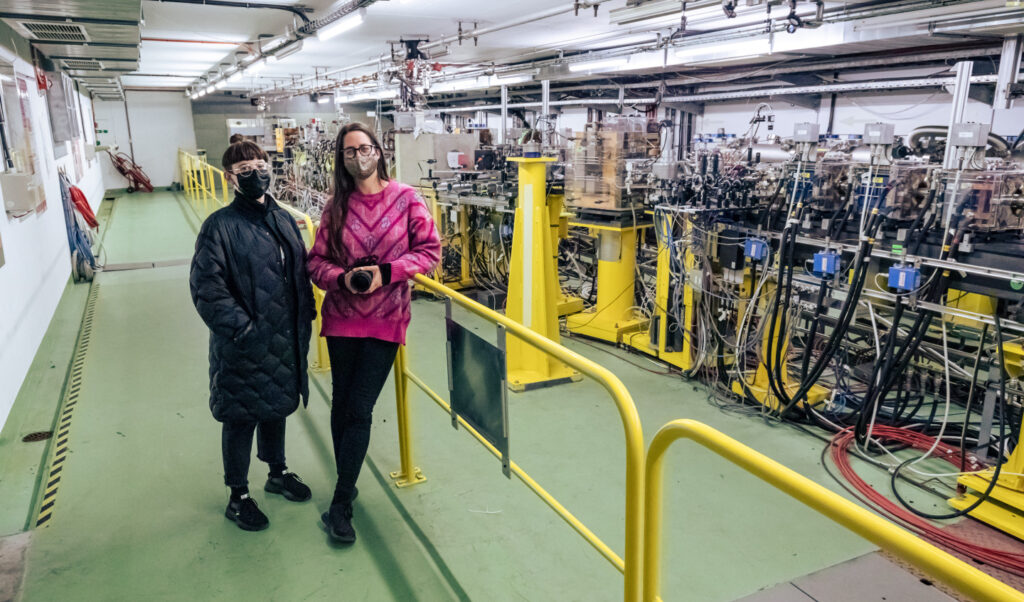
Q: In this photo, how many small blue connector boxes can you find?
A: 3